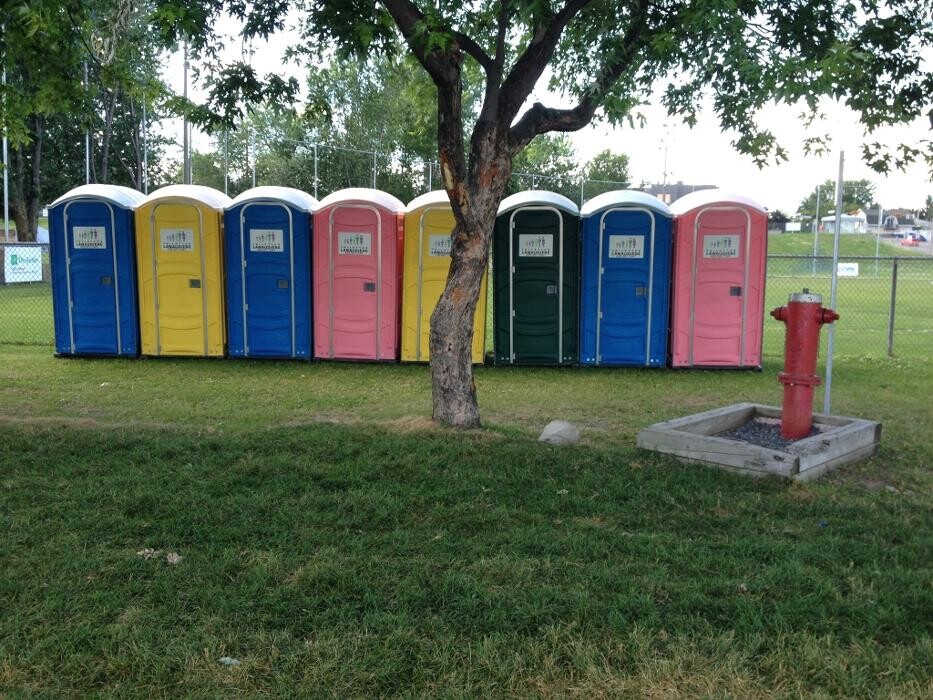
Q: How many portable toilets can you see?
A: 8